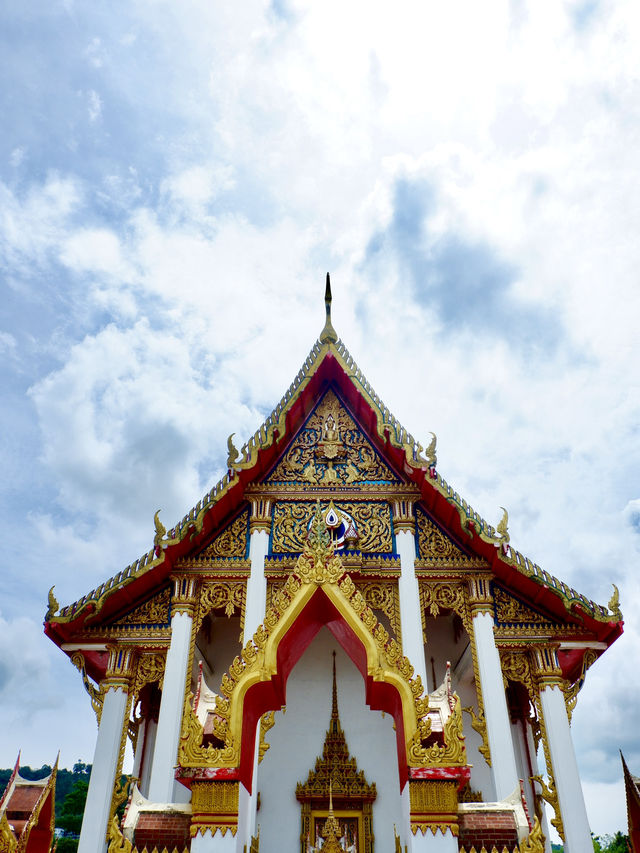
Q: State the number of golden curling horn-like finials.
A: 6